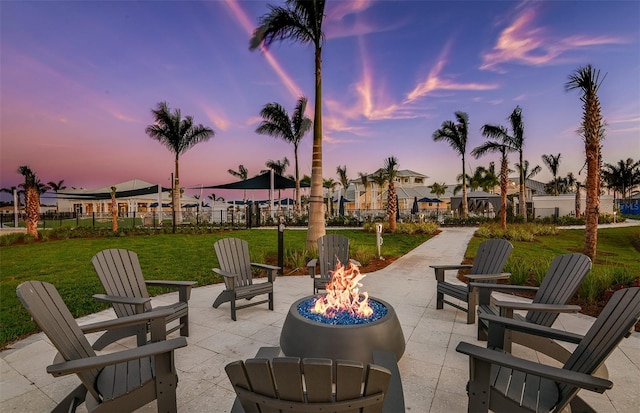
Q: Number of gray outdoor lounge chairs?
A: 8